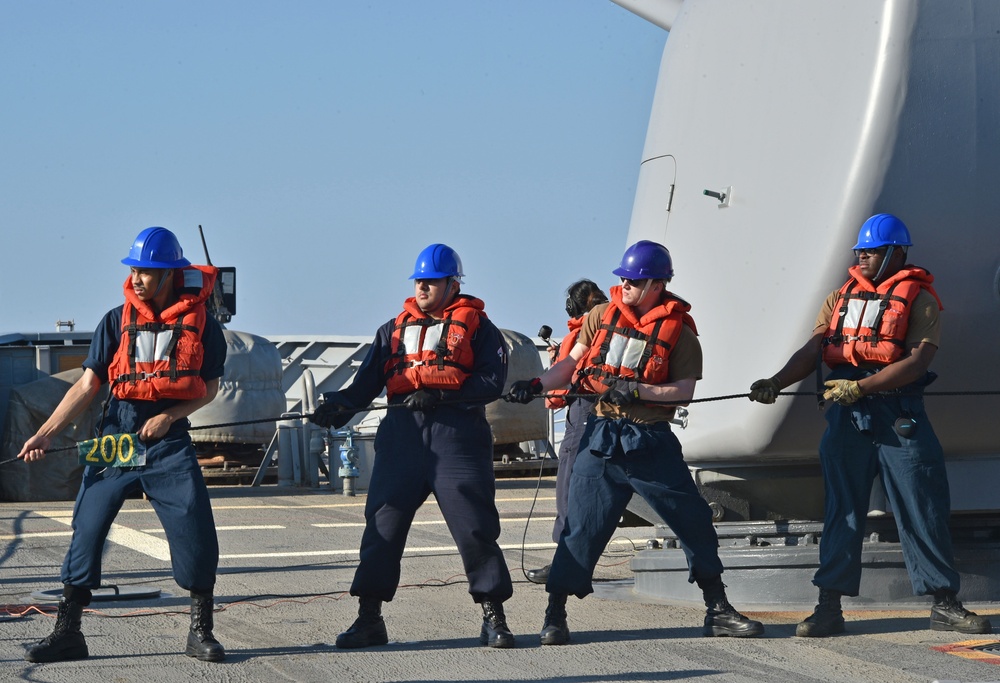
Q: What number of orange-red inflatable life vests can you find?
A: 5